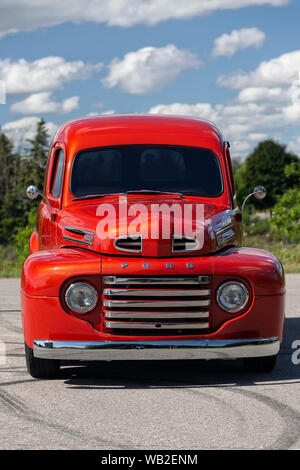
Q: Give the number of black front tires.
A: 2